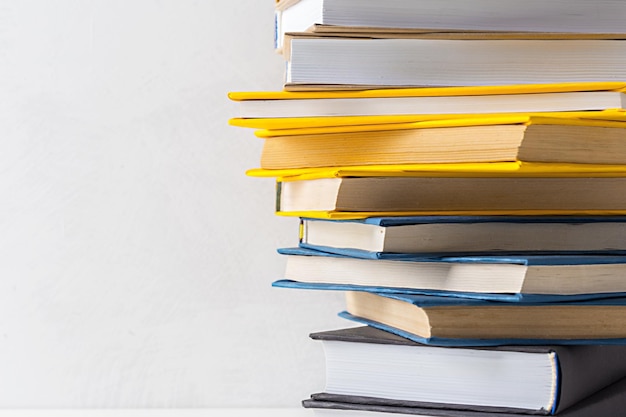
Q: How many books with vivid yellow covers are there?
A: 3